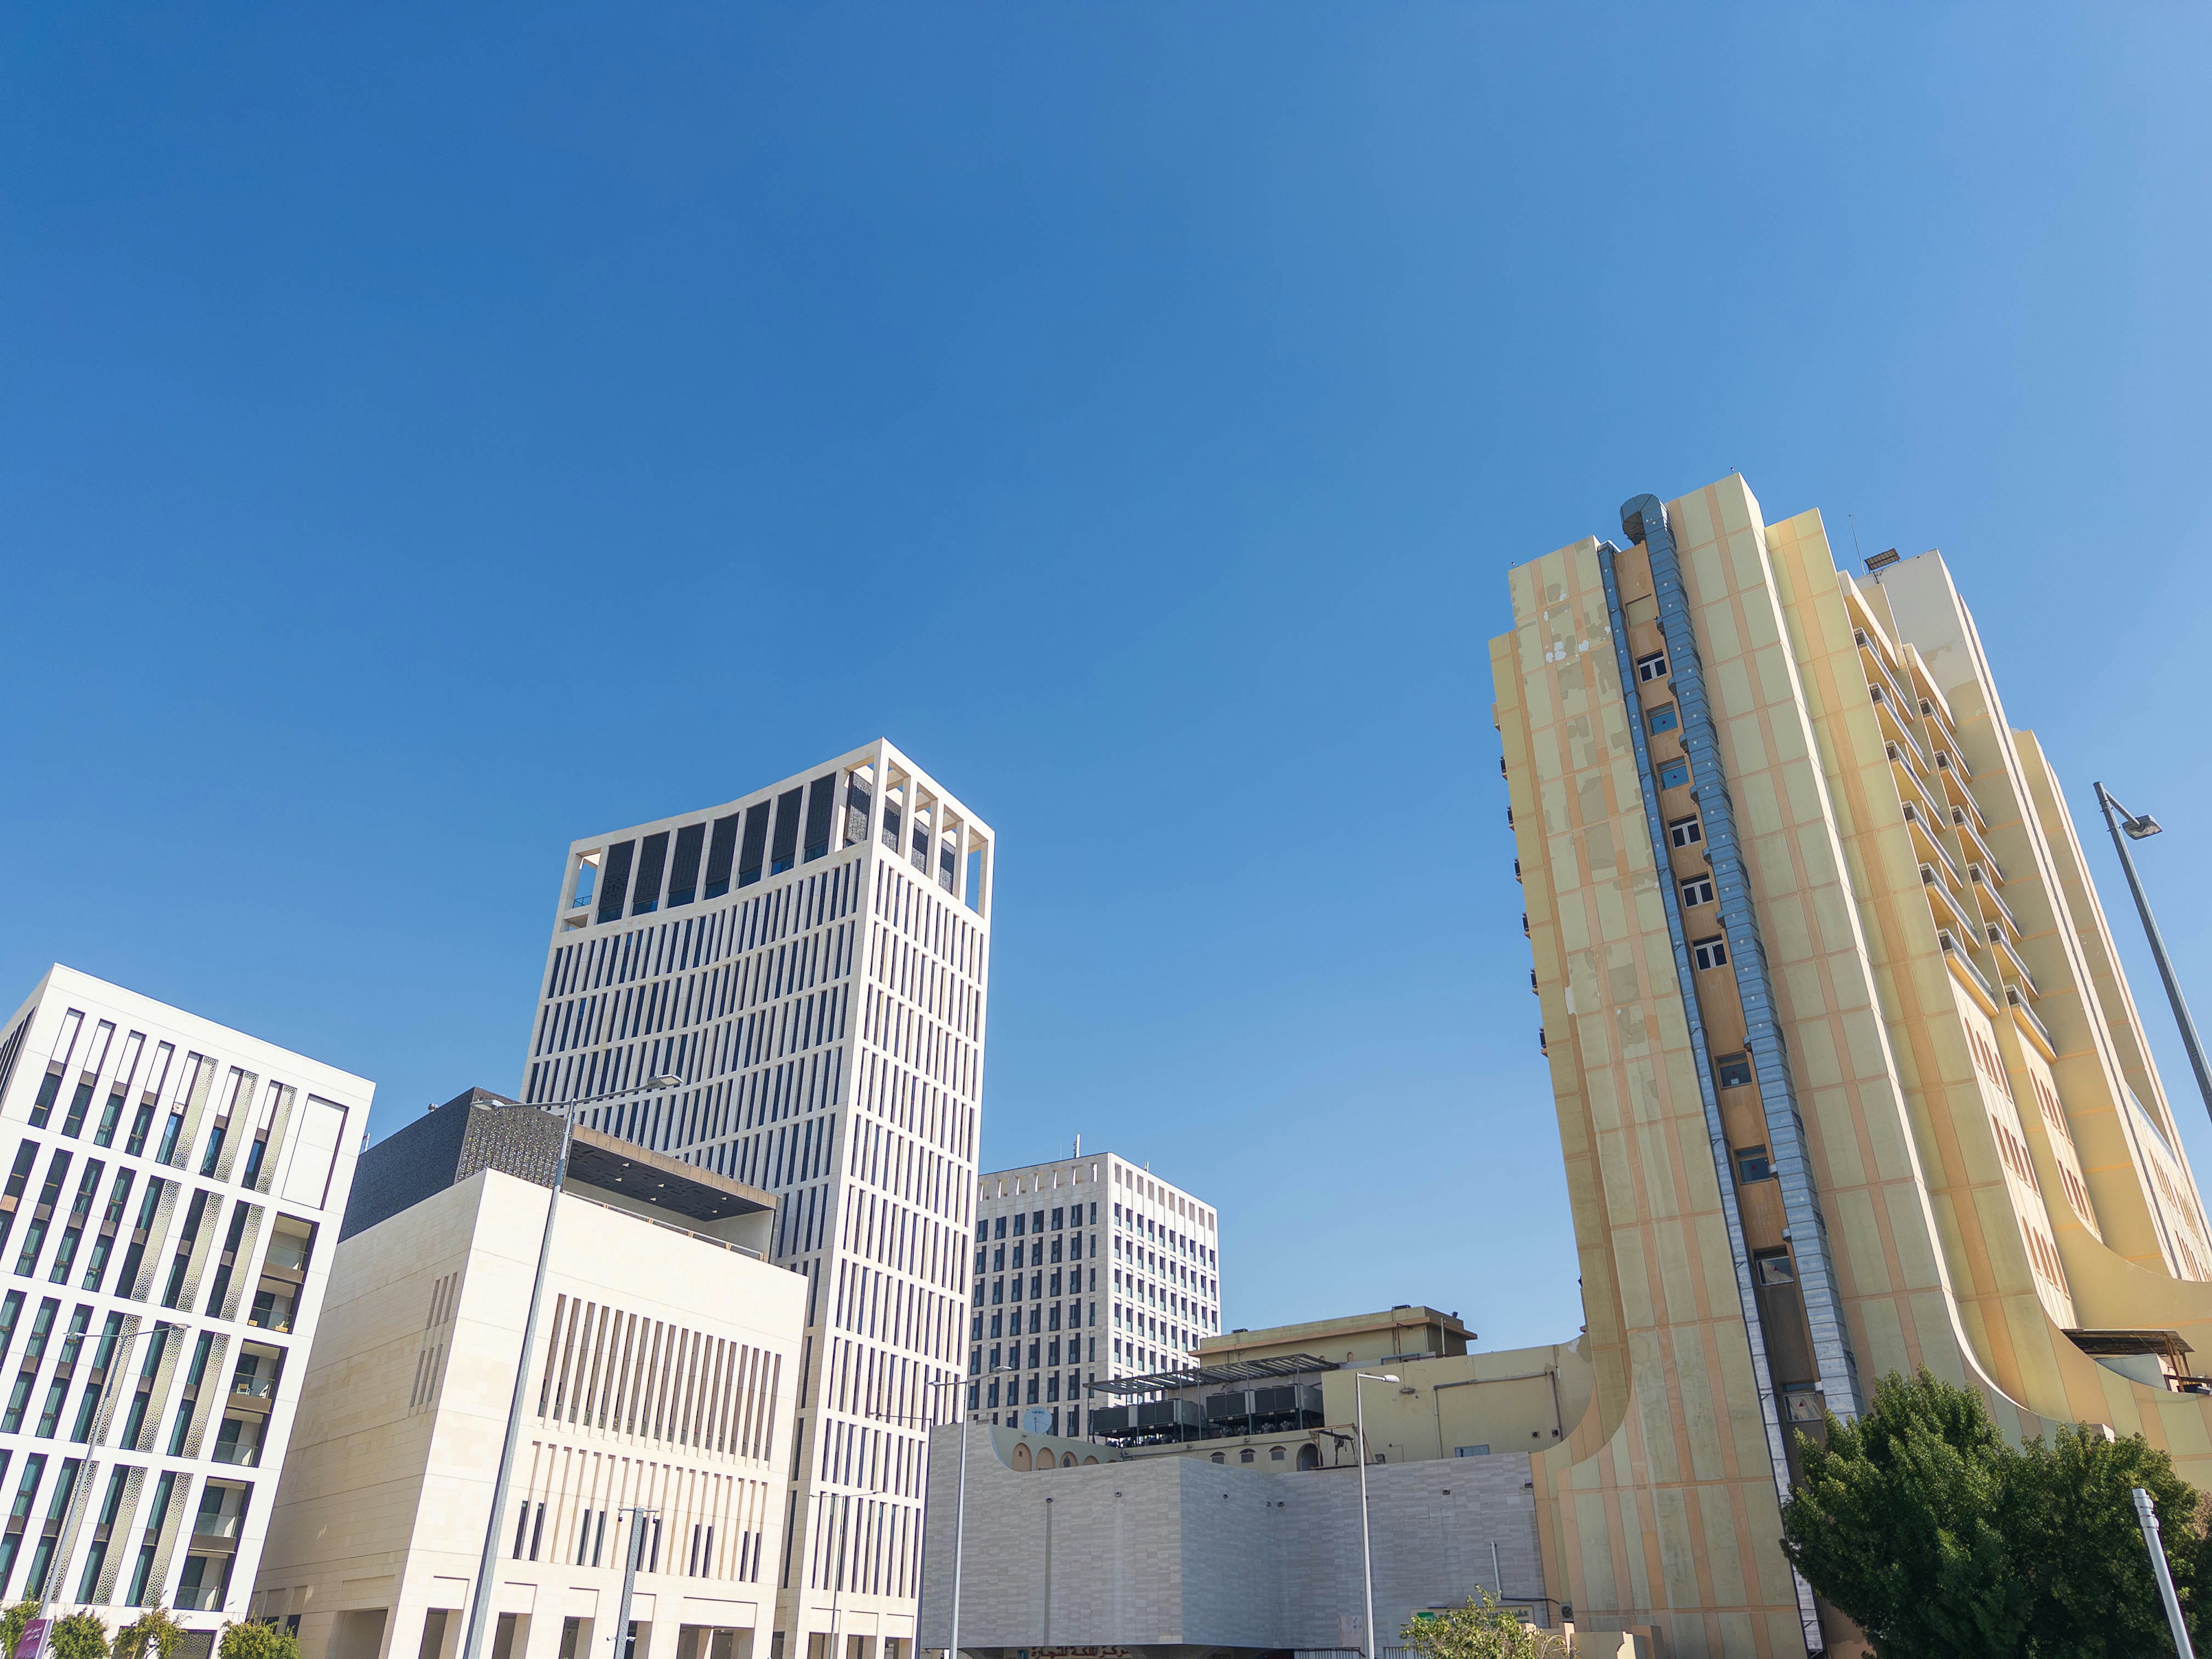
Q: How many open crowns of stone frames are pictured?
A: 1